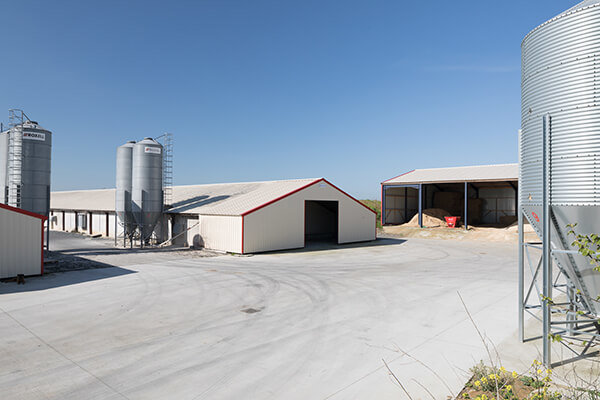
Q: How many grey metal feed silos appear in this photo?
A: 5